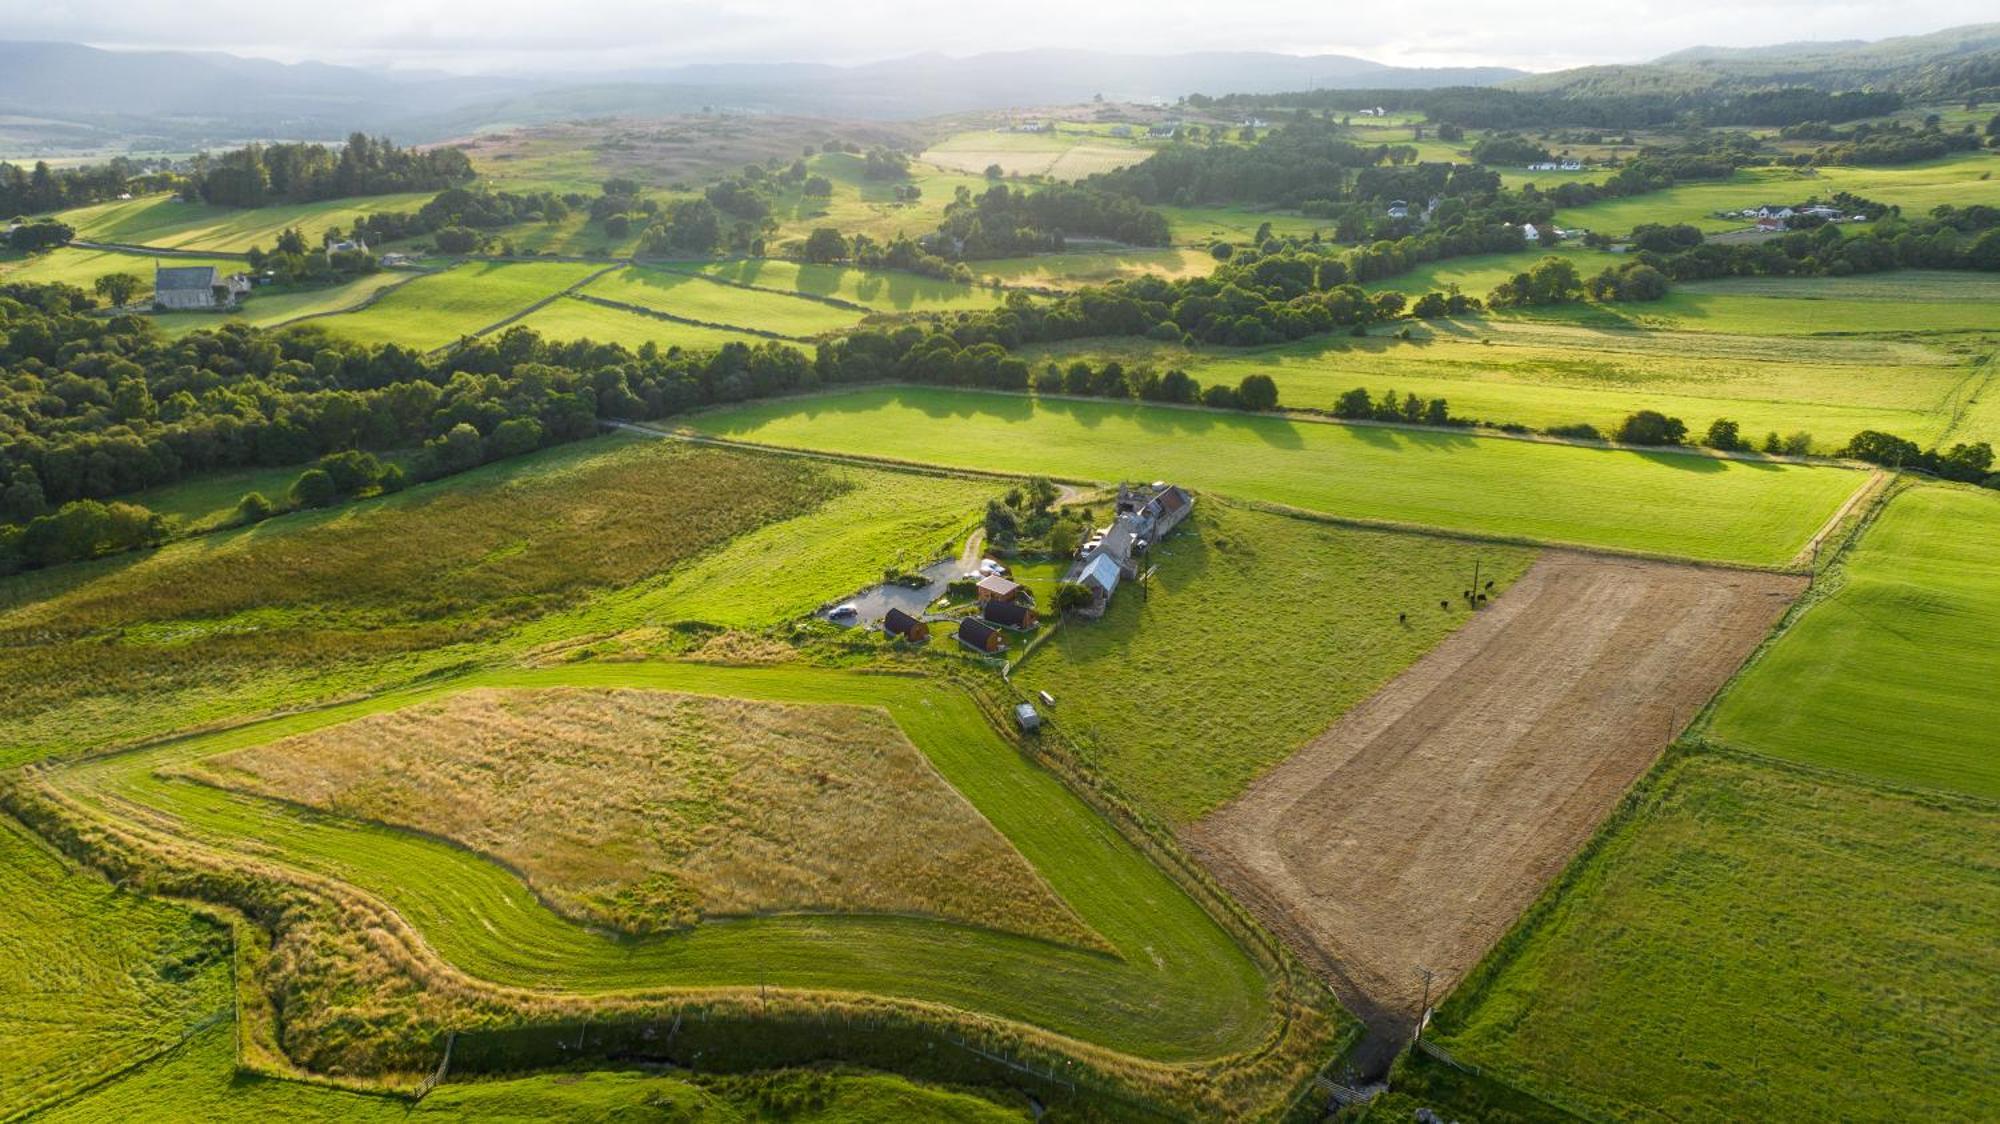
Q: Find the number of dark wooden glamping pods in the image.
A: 3